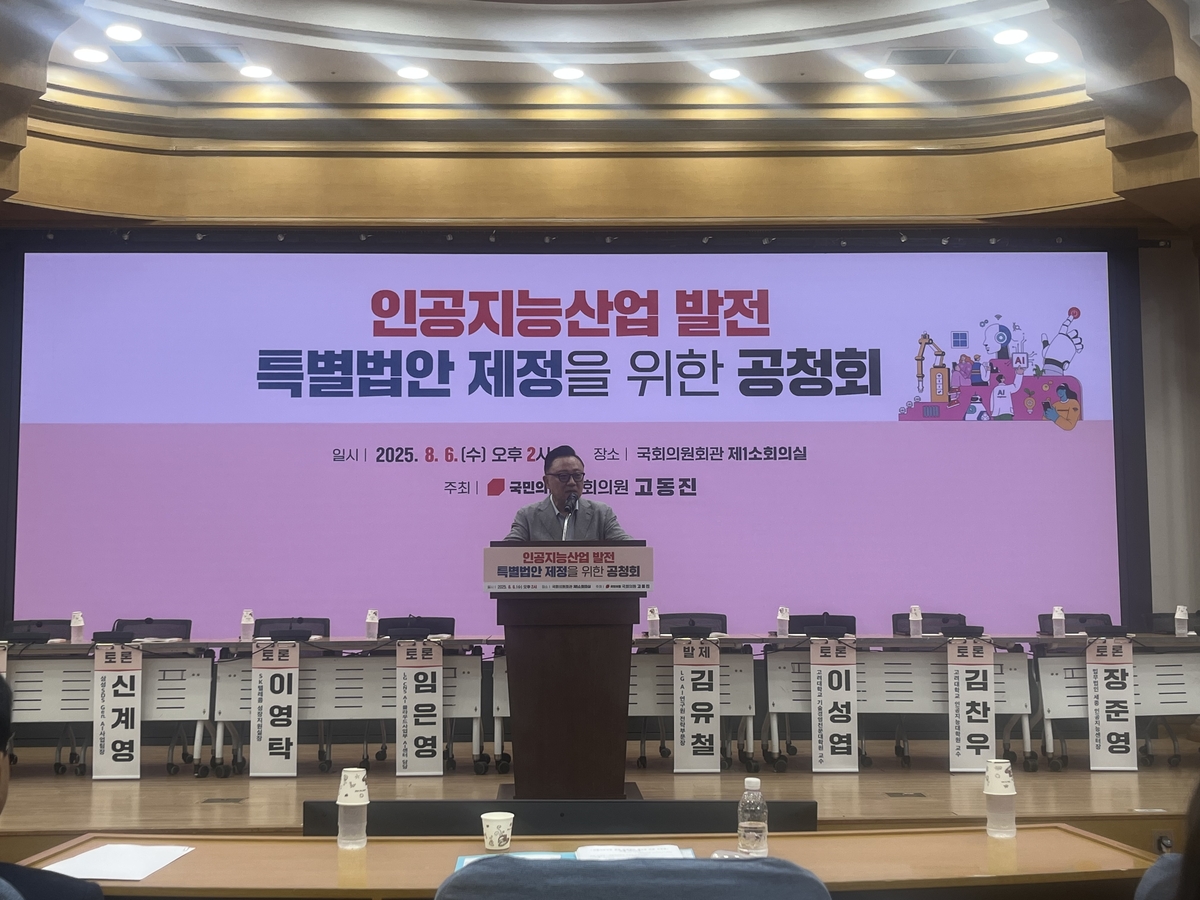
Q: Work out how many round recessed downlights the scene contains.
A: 9